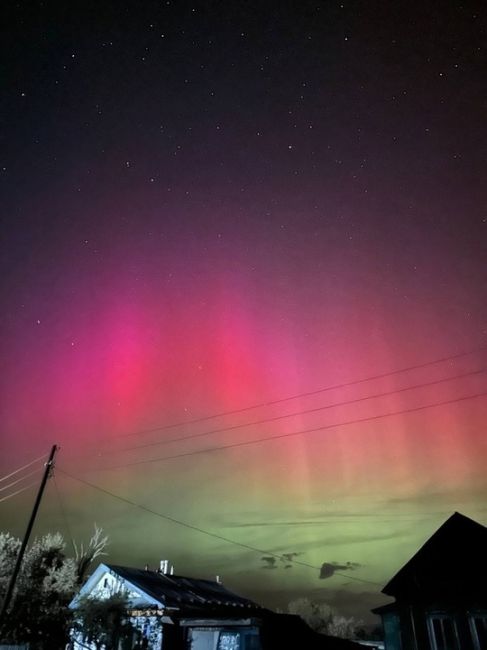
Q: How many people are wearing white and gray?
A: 0